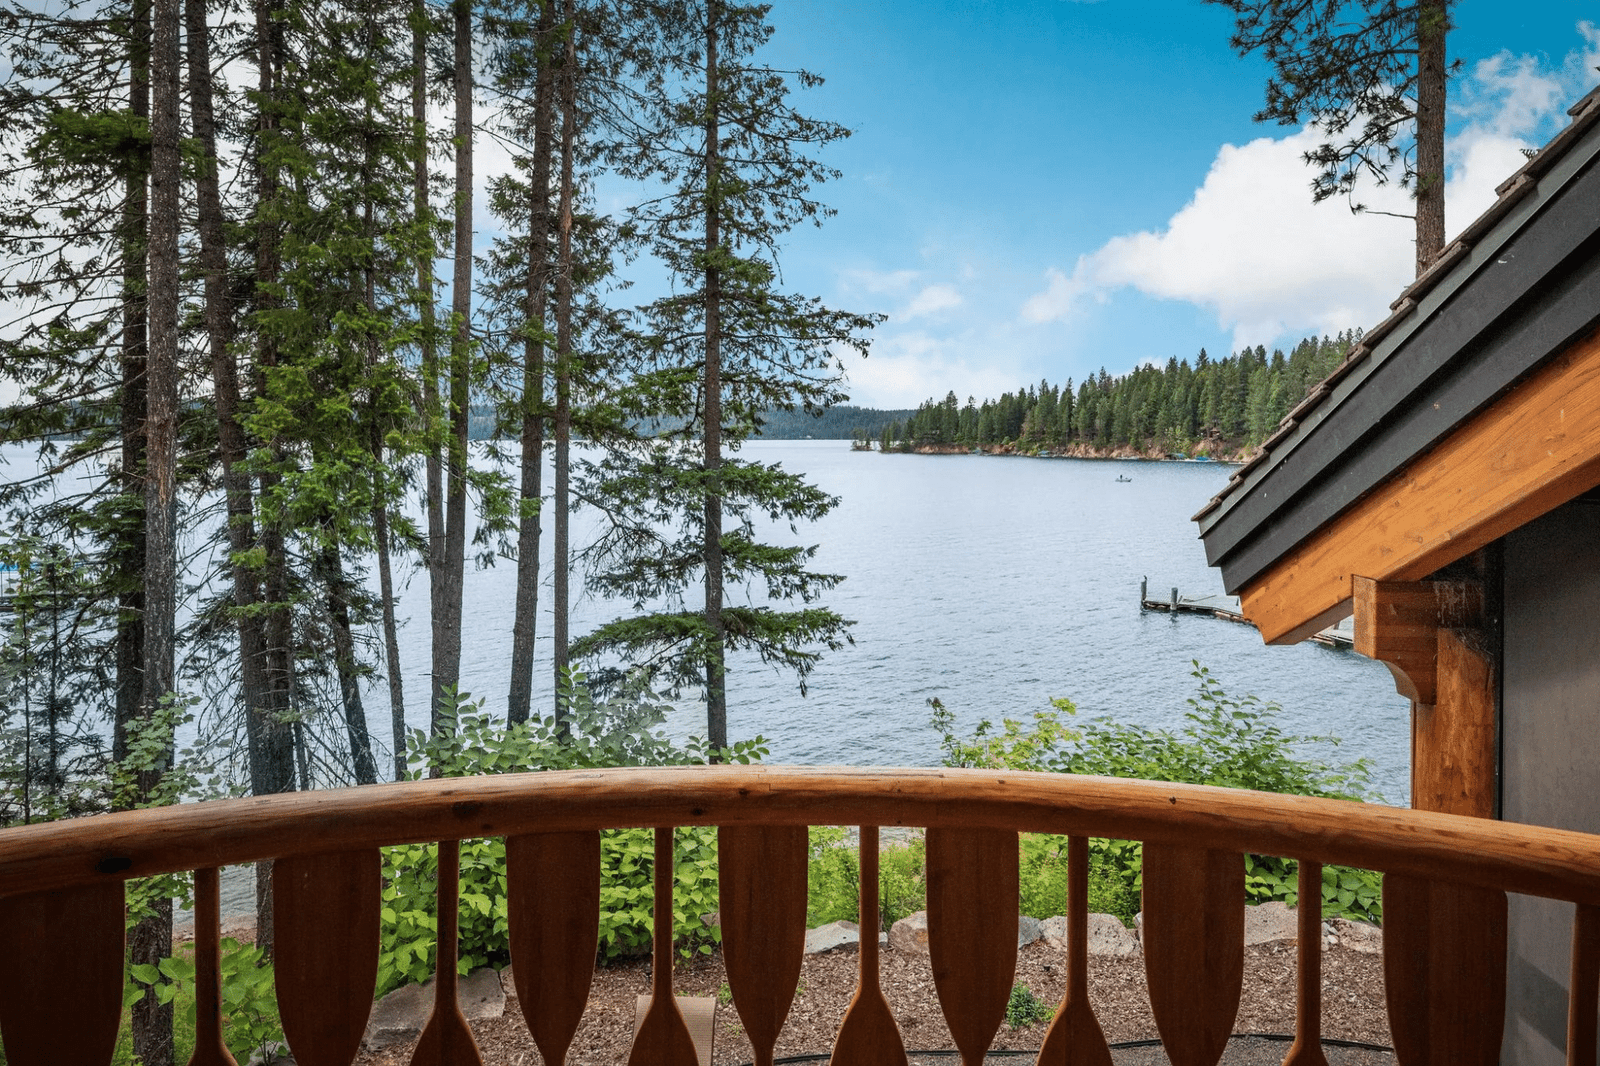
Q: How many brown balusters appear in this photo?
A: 14